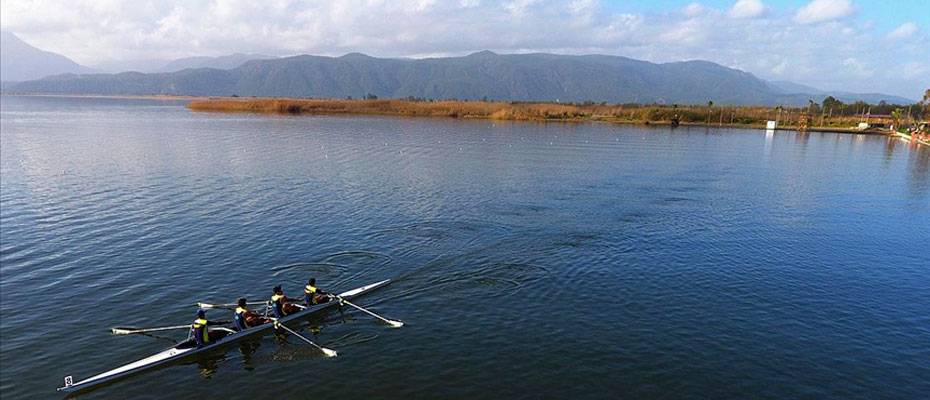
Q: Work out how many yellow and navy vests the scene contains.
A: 4